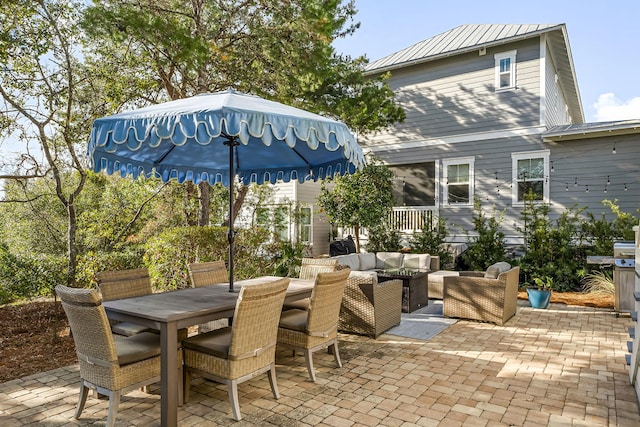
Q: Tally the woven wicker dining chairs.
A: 6